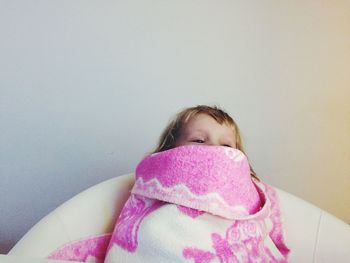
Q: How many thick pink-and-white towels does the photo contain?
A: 1